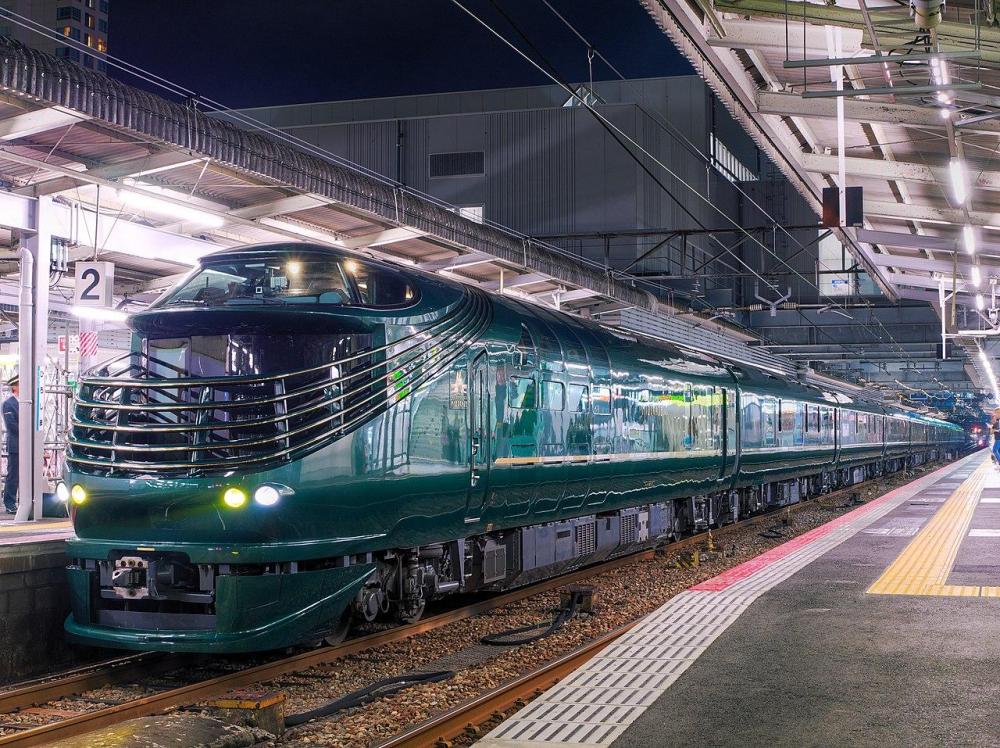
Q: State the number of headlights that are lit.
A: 4